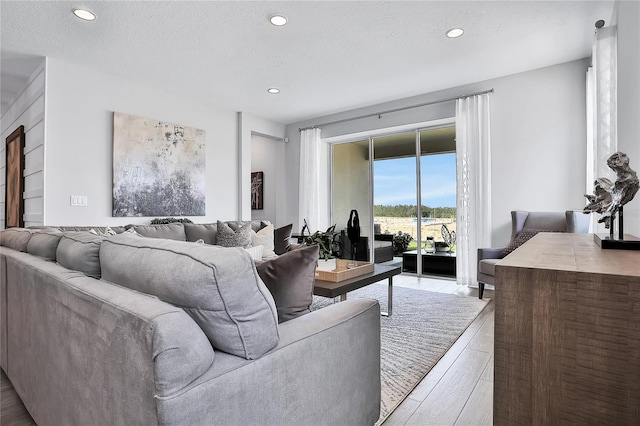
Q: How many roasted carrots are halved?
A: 0